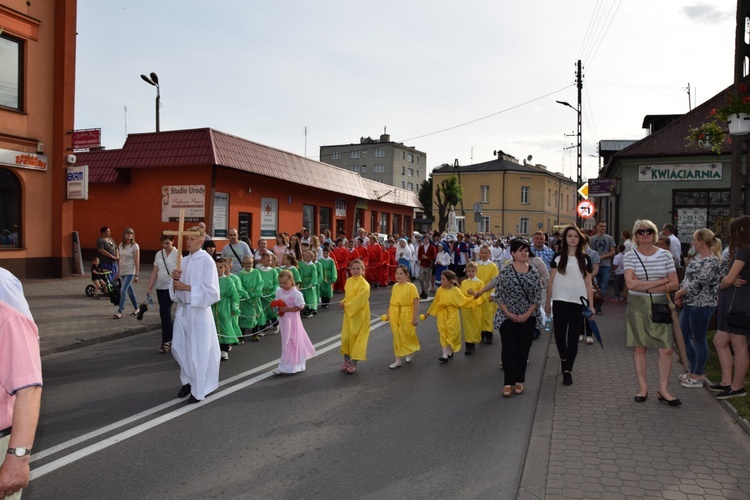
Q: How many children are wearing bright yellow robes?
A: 5